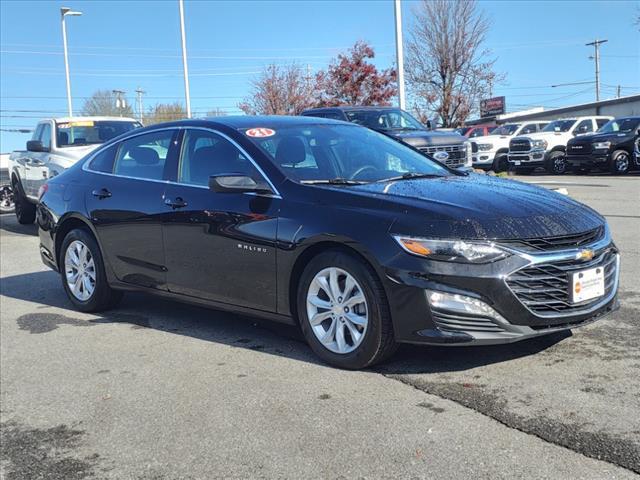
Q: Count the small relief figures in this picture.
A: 0